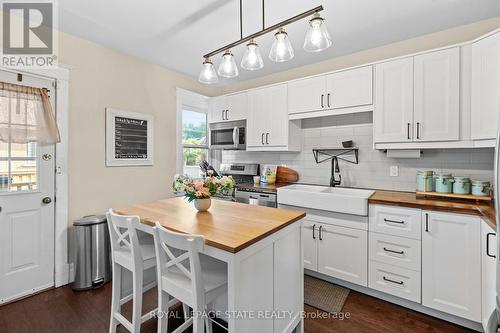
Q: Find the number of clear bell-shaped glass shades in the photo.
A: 5